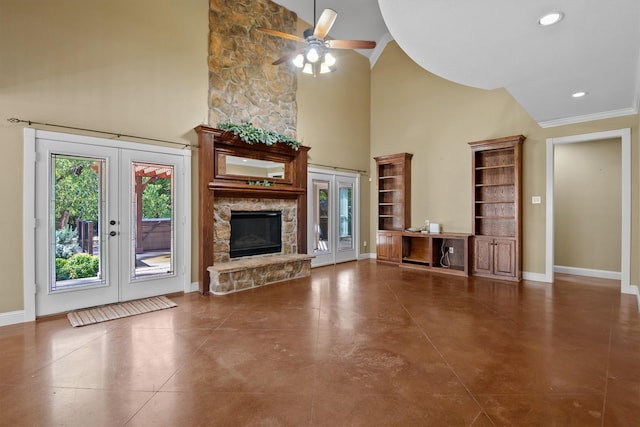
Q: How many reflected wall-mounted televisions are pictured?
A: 0